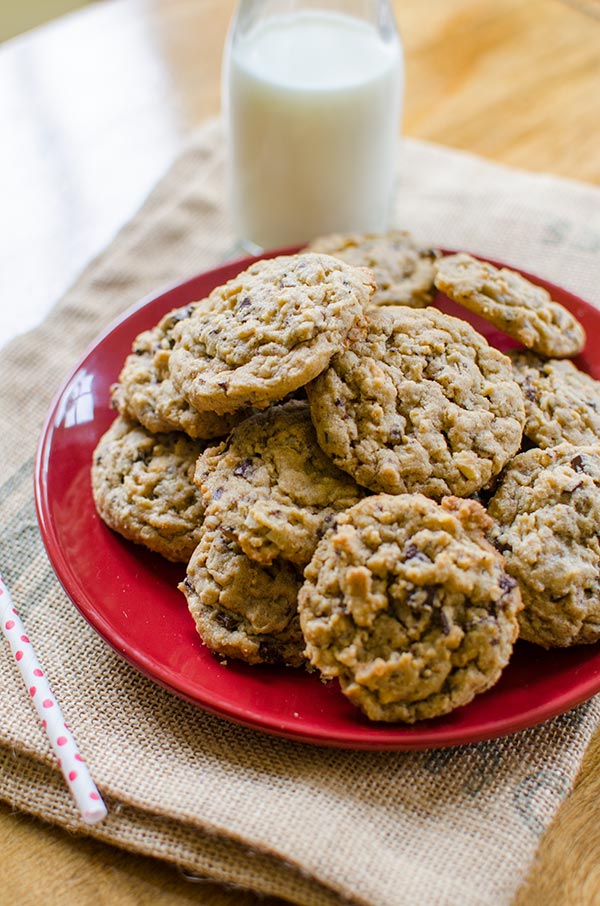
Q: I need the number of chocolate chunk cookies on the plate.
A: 11